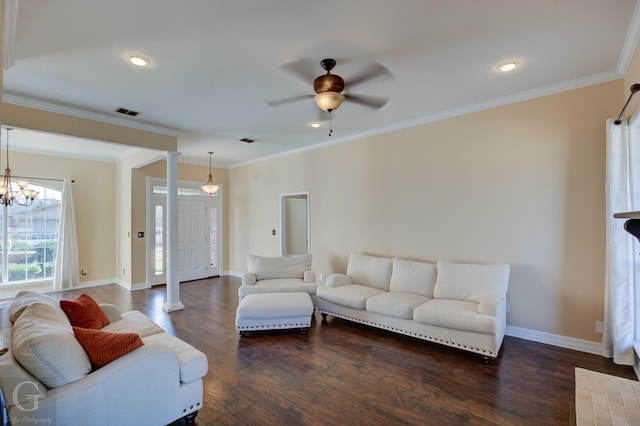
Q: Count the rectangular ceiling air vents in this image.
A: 2